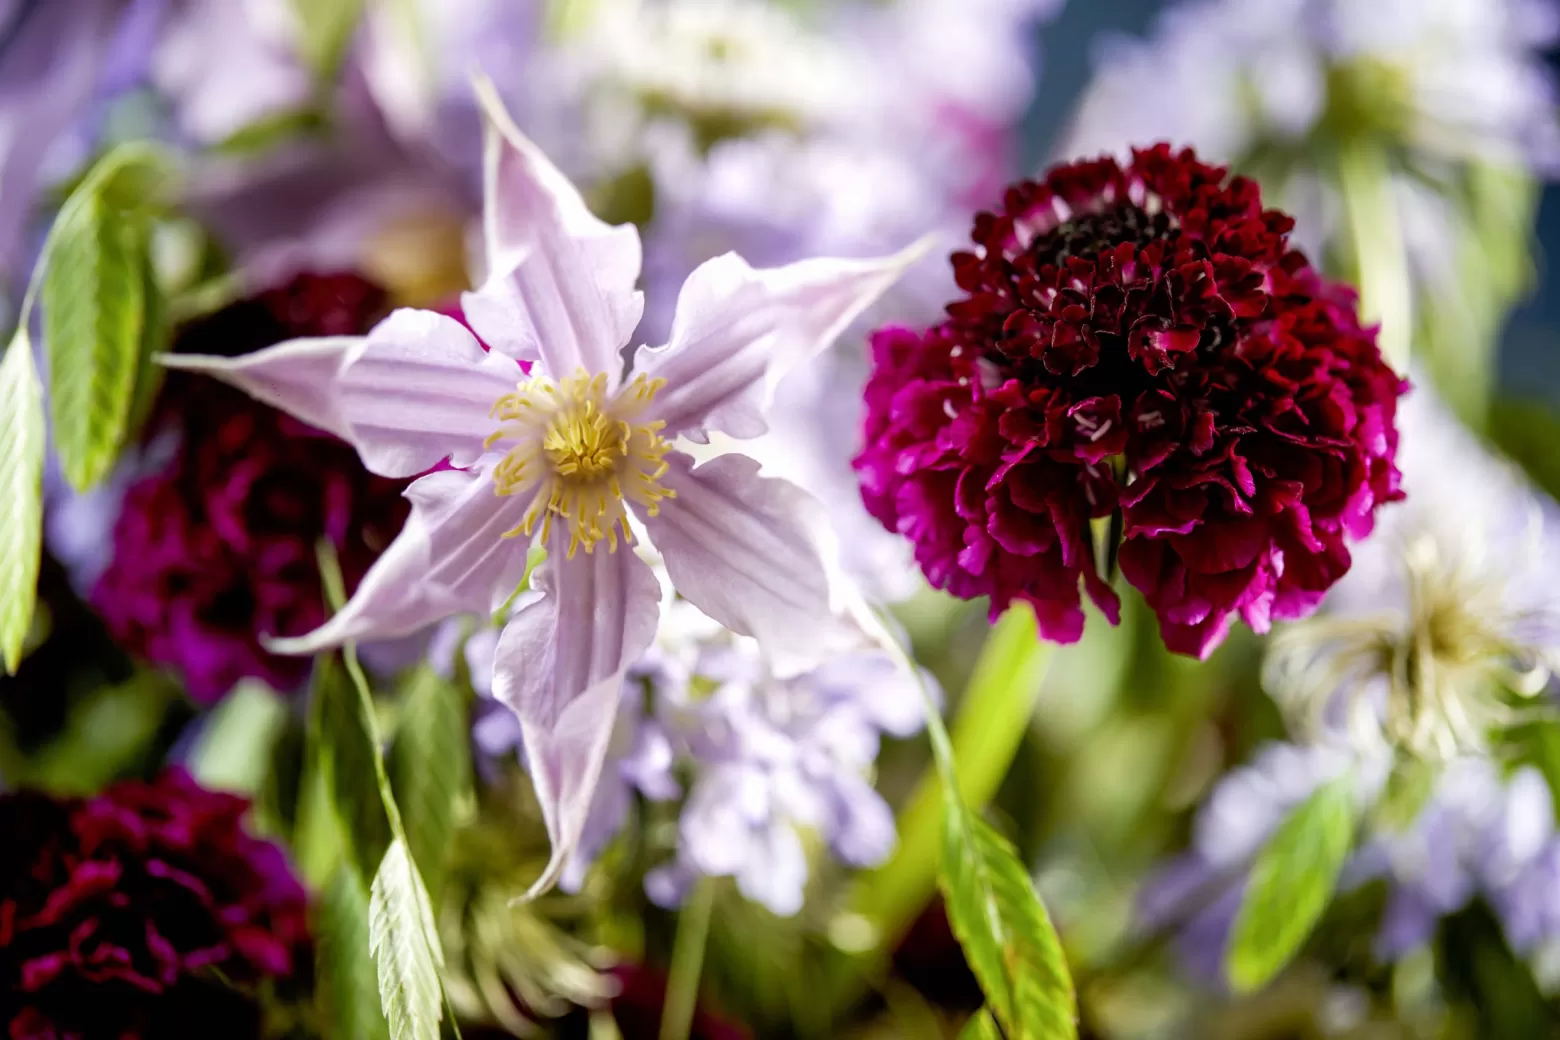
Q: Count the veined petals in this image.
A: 6